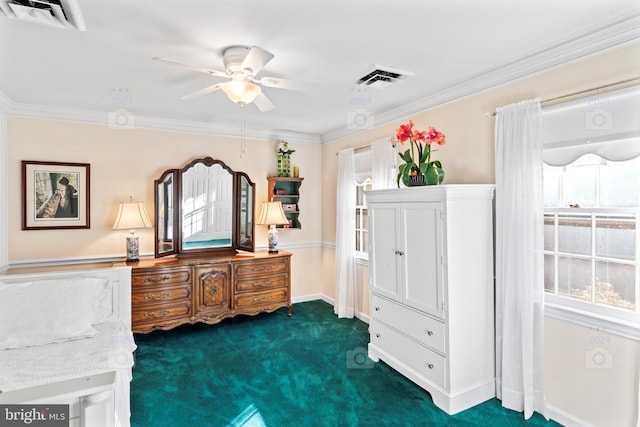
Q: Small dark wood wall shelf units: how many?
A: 1